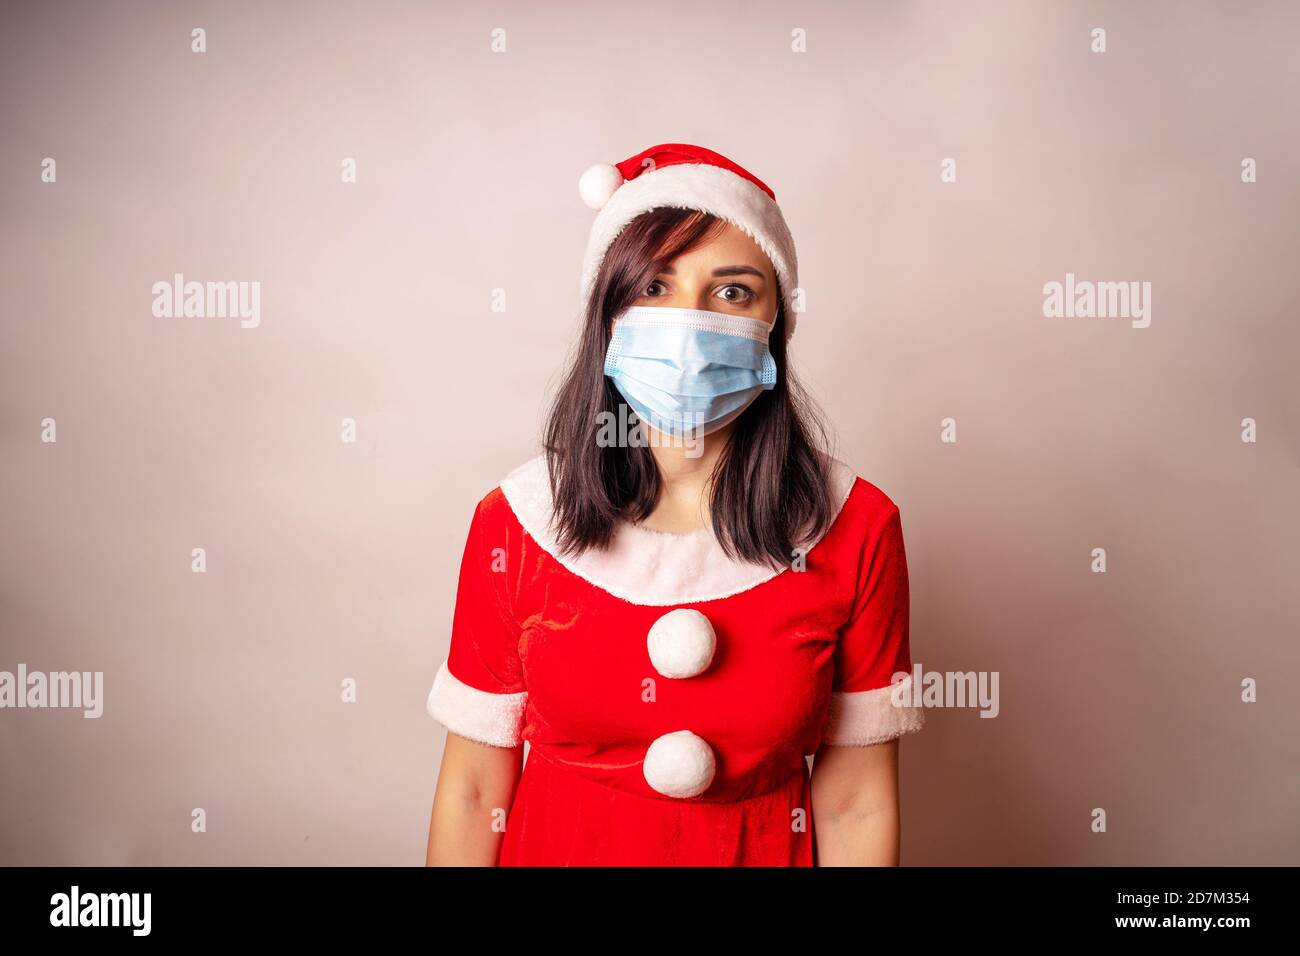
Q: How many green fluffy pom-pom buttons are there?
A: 0